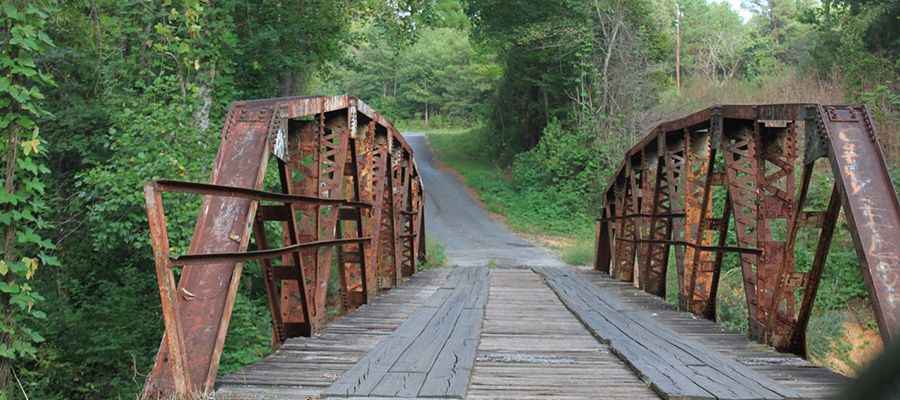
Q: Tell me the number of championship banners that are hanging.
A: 0